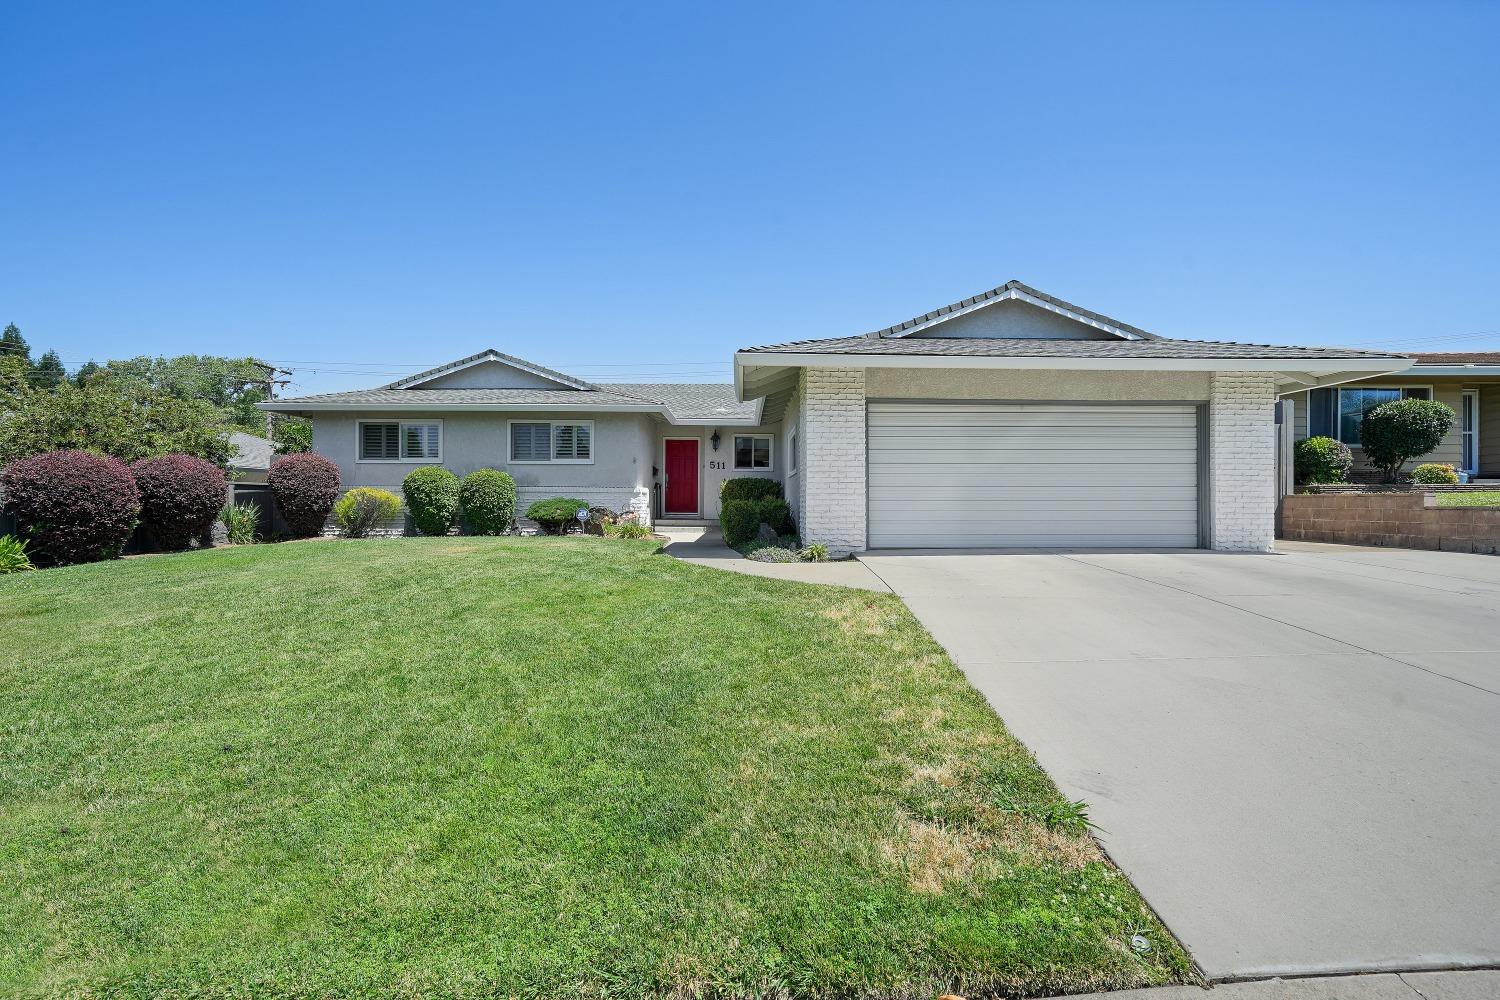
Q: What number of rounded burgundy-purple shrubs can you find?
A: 3